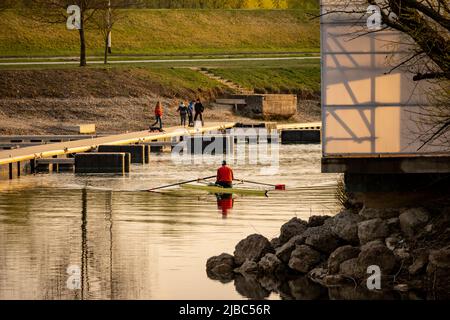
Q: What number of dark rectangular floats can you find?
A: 4